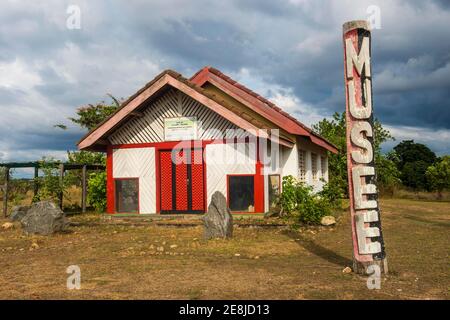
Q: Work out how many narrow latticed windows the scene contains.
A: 3